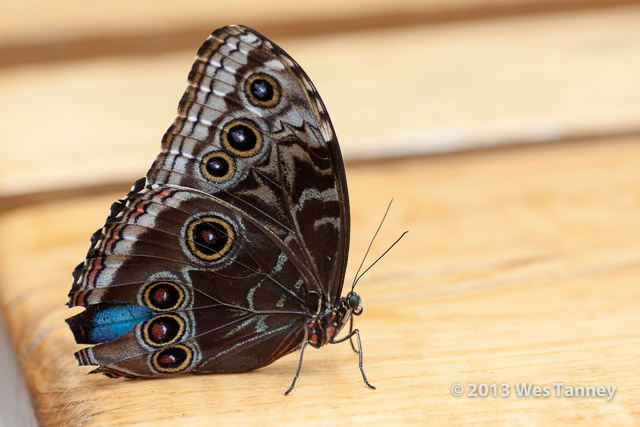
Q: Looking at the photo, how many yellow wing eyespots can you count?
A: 7